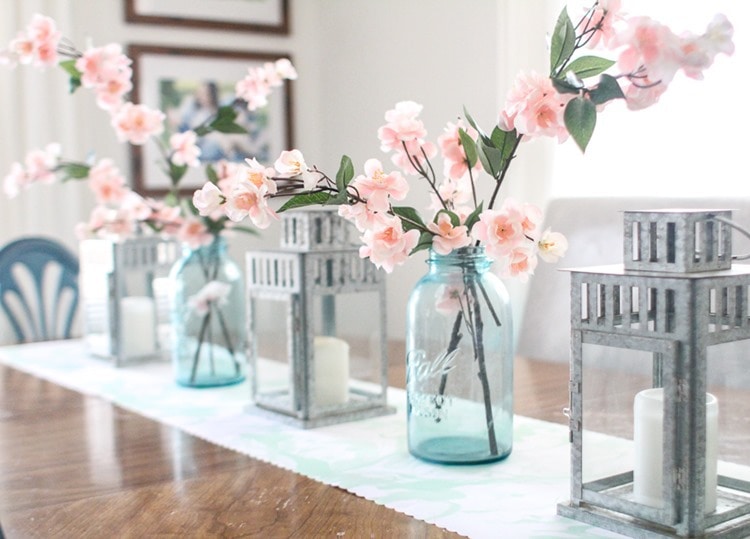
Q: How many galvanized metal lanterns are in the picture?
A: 3